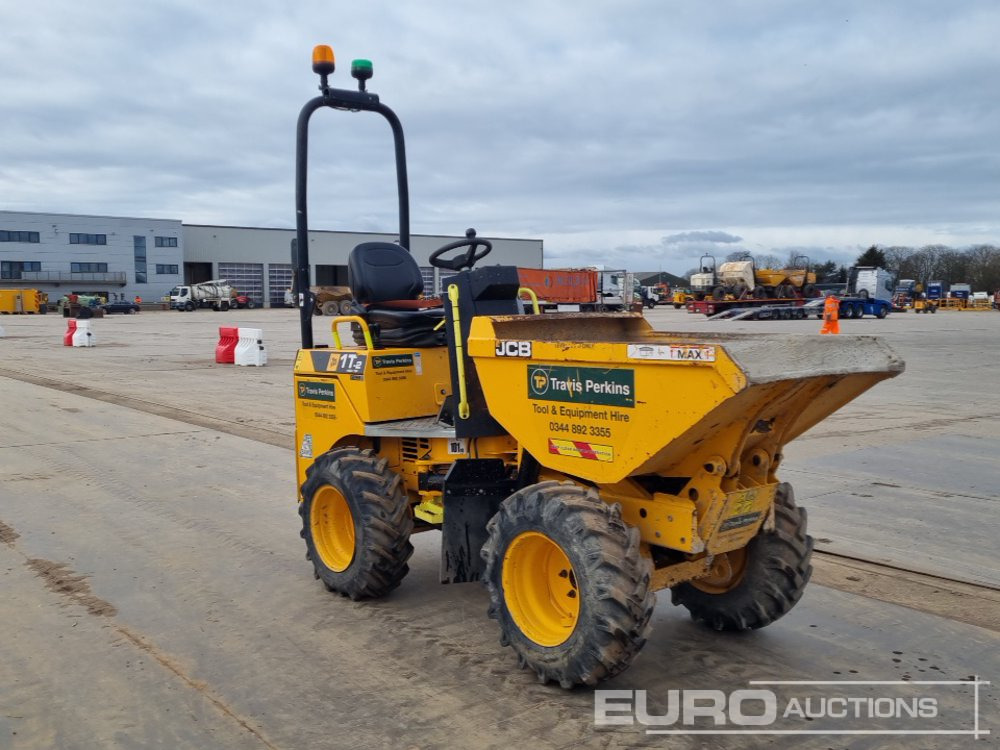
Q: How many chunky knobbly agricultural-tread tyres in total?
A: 3